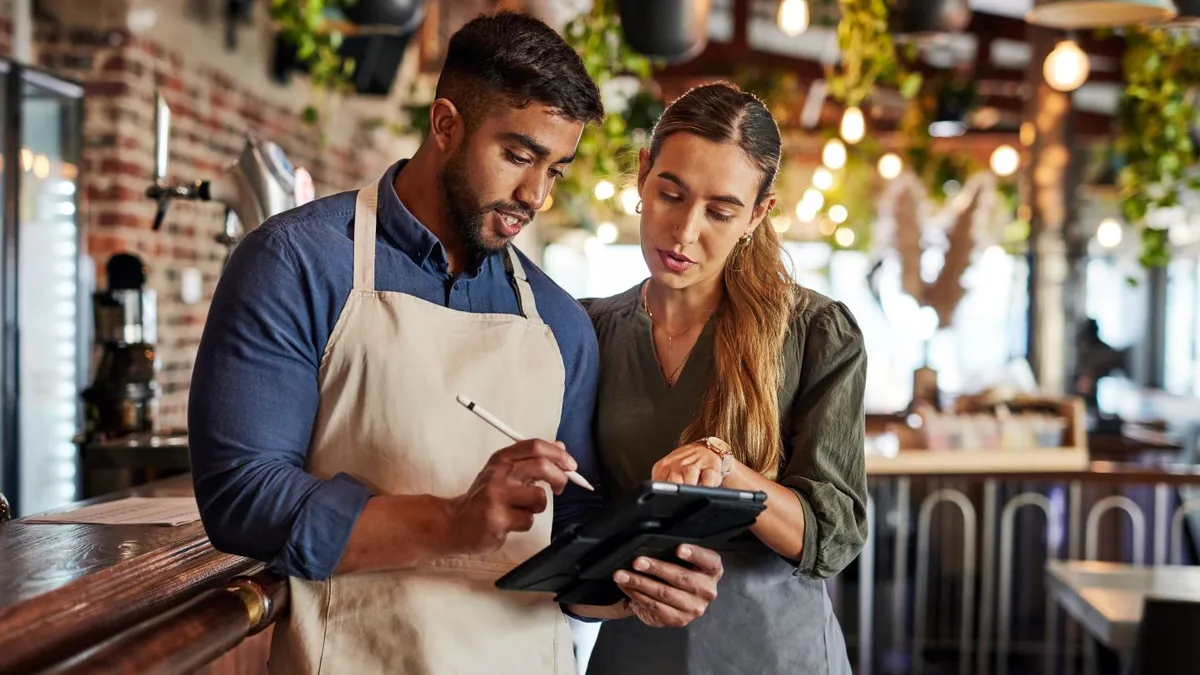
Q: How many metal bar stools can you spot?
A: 0